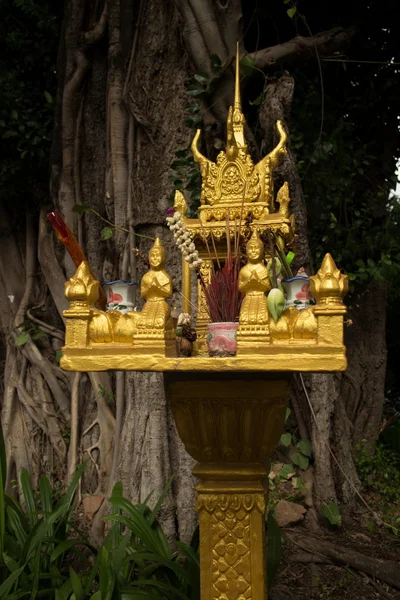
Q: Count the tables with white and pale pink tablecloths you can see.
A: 0